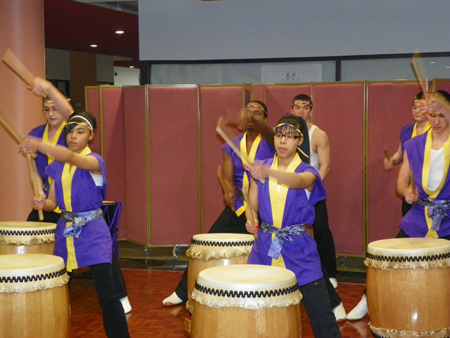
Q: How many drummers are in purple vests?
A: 6